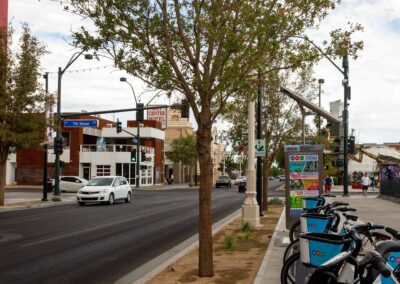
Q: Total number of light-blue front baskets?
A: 3